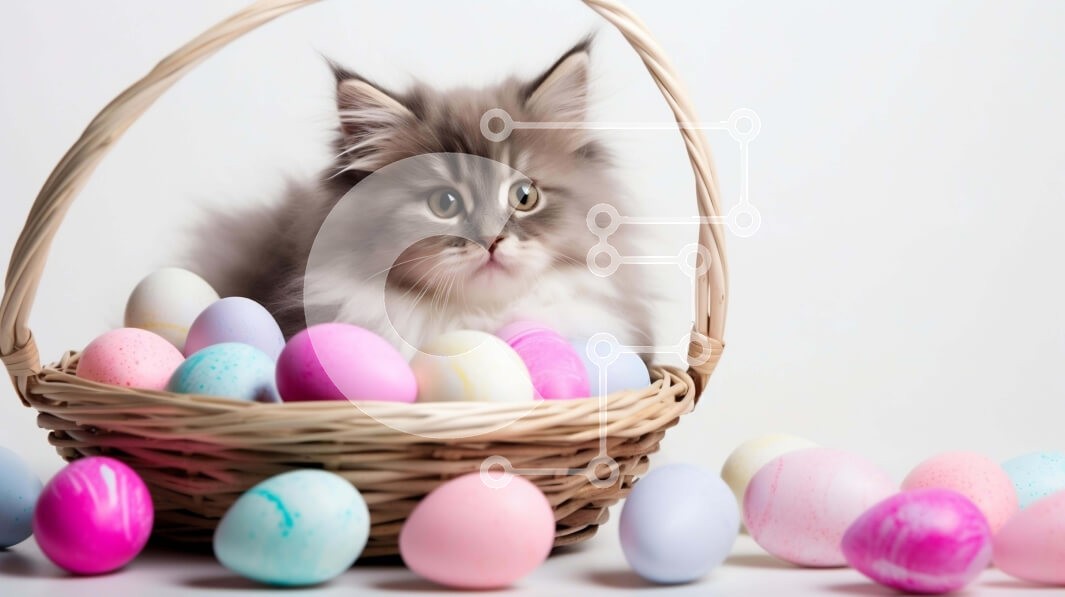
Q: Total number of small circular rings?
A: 10